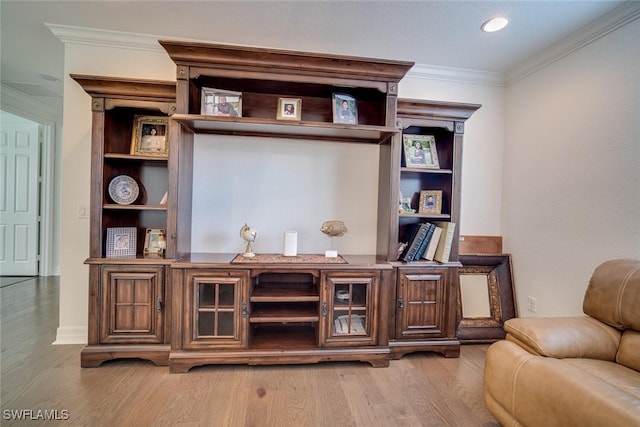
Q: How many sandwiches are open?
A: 0